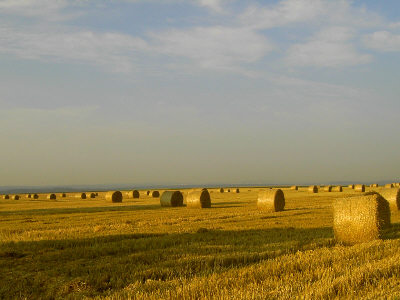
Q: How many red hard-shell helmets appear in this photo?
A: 0